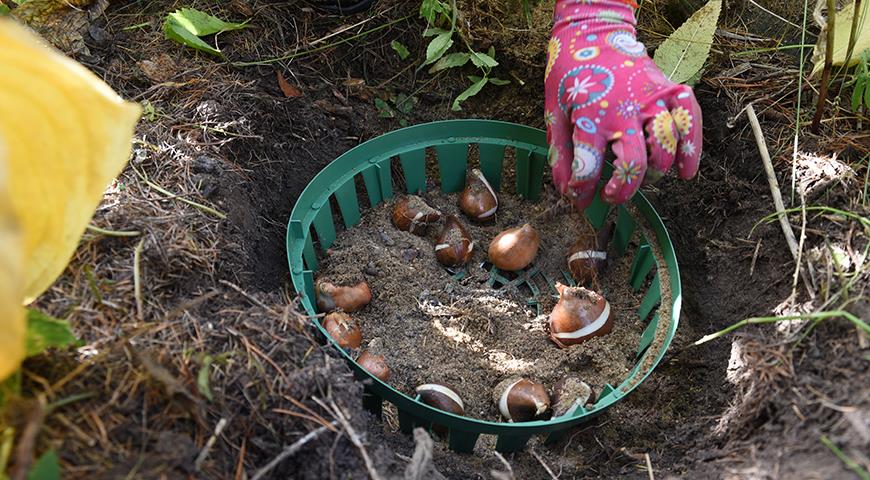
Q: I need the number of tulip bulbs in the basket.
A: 12